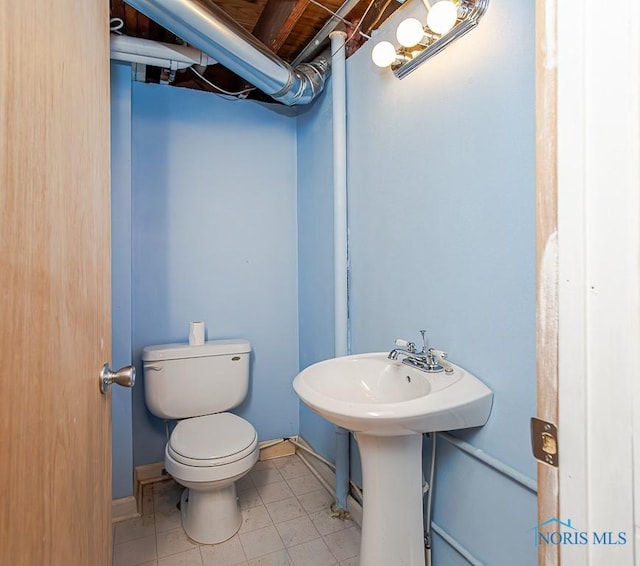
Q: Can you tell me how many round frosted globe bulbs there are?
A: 3